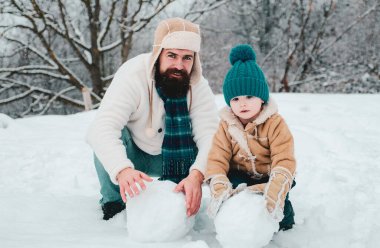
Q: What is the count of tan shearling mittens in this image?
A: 2